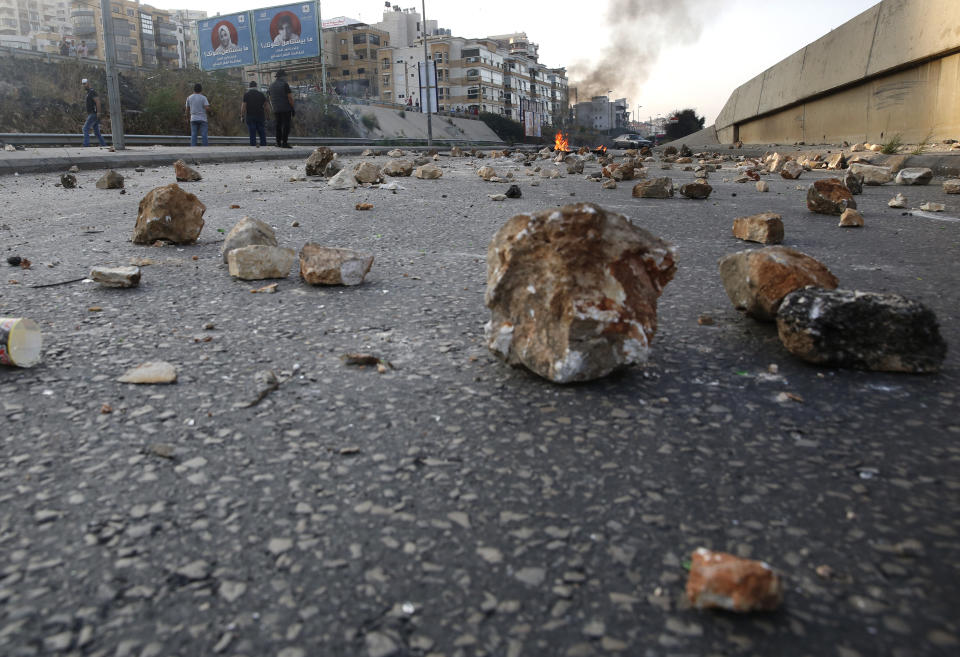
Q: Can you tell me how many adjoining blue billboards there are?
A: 2